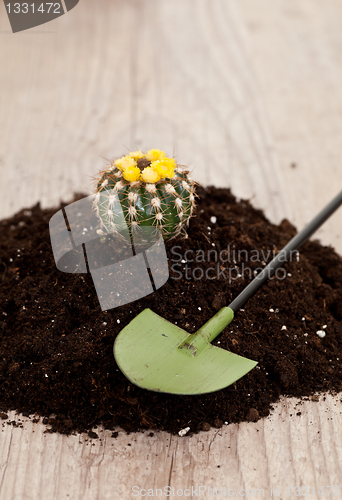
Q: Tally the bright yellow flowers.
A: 6